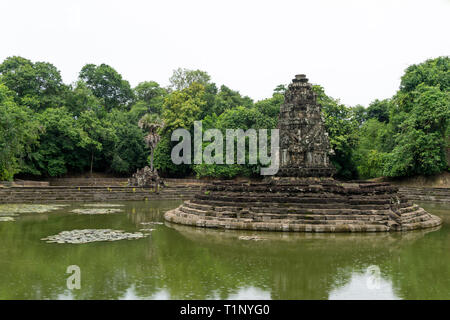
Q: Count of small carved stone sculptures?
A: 1